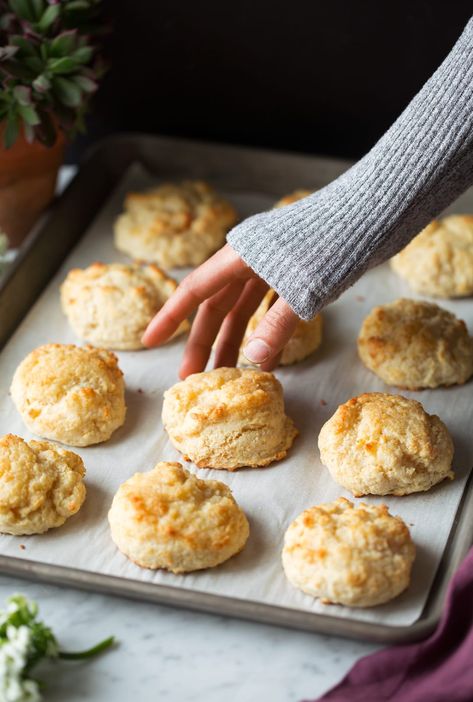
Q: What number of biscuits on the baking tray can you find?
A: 12